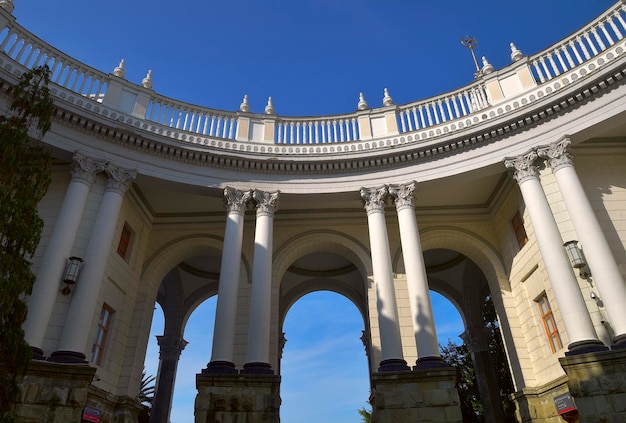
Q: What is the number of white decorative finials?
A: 8